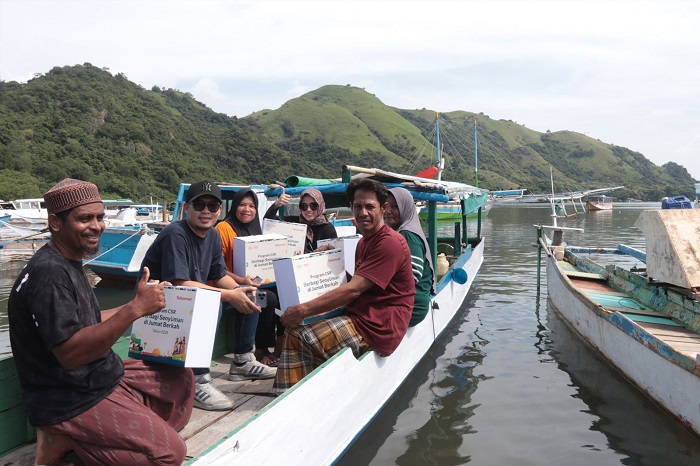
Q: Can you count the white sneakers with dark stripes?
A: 2